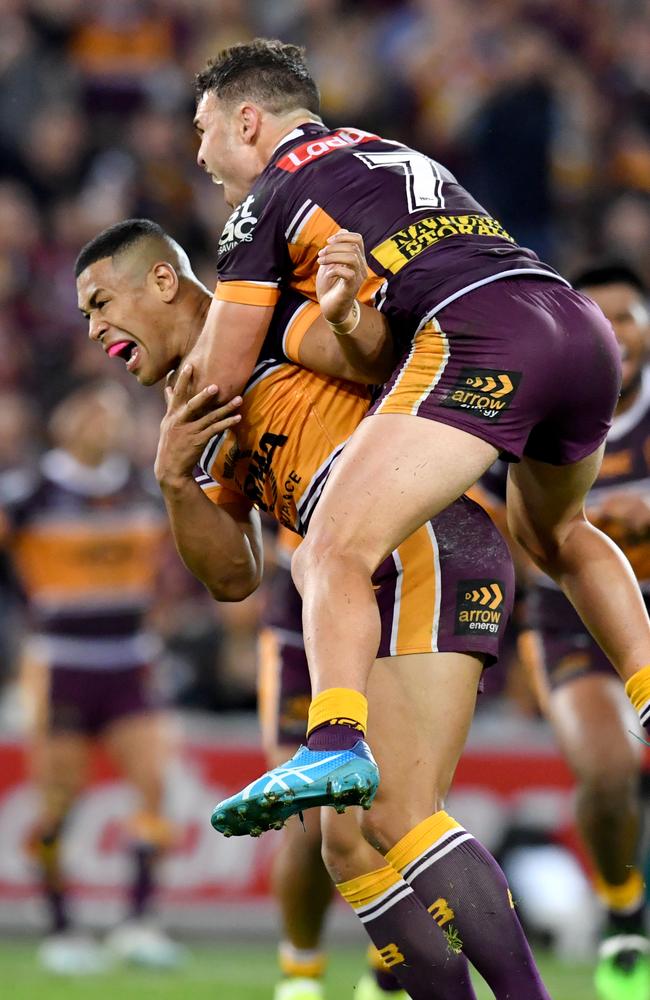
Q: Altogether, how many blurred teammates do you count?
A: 3